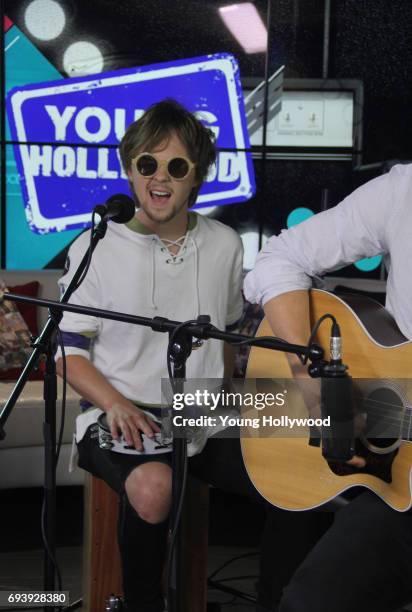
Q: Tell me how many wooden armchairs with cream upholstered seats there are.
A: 0